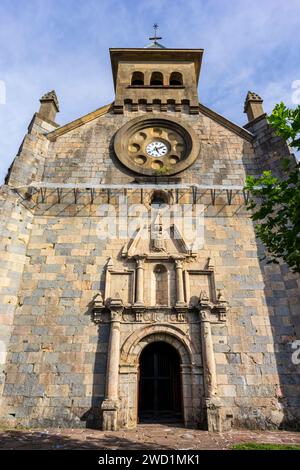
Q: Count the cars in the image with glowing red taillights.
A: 0